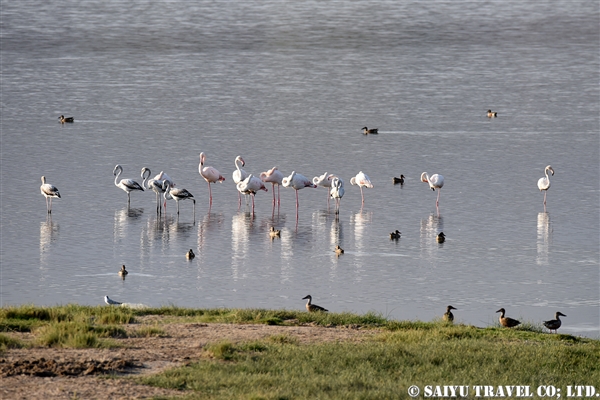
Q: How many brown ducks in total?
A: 14